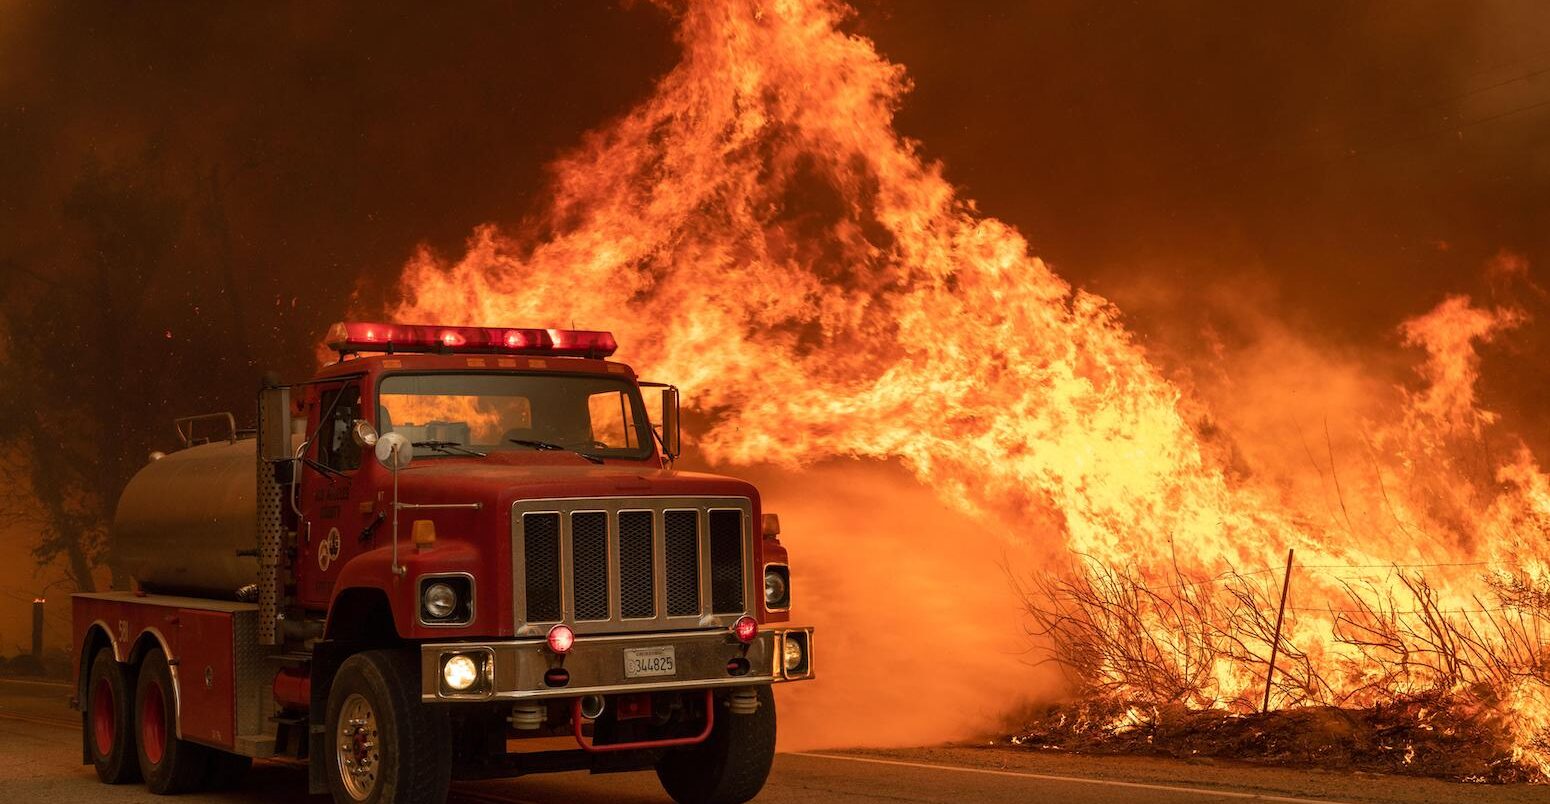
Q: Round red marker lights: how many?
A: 2